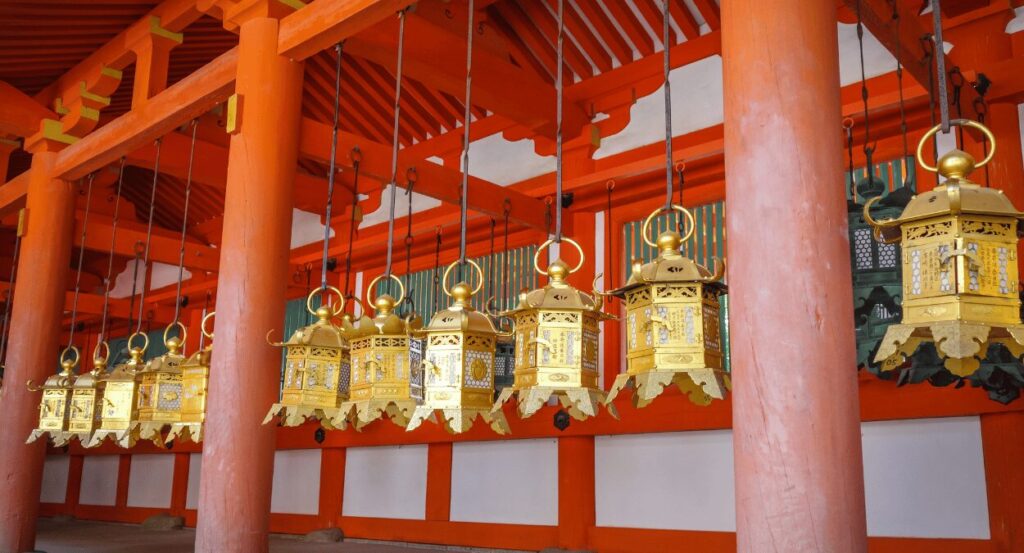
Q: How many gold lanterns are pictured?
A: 11